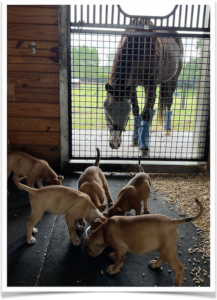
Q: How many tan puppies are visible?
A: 5